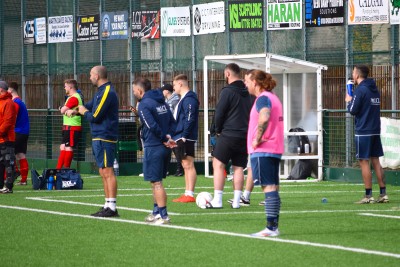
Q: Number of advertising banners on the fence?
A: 12